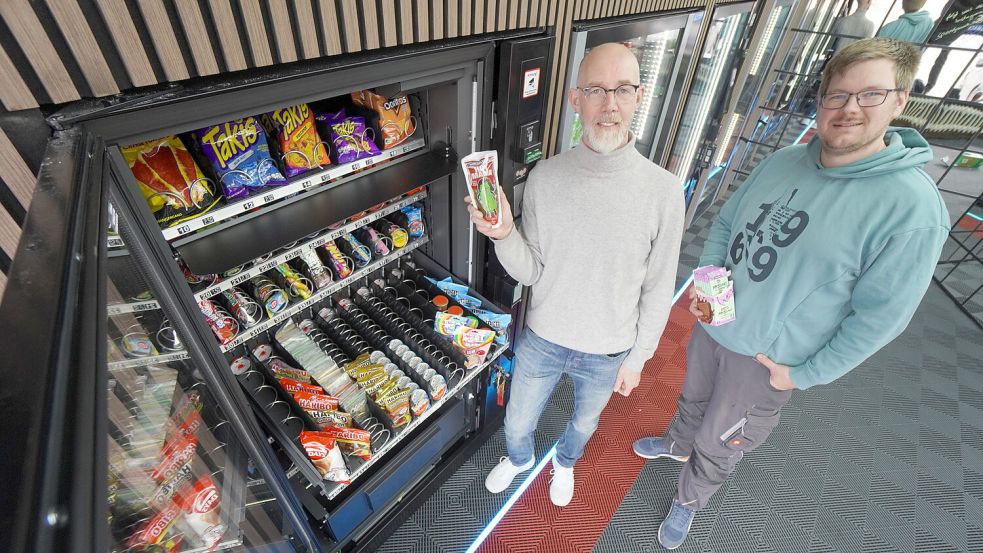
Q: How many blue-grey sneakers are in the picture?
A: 2